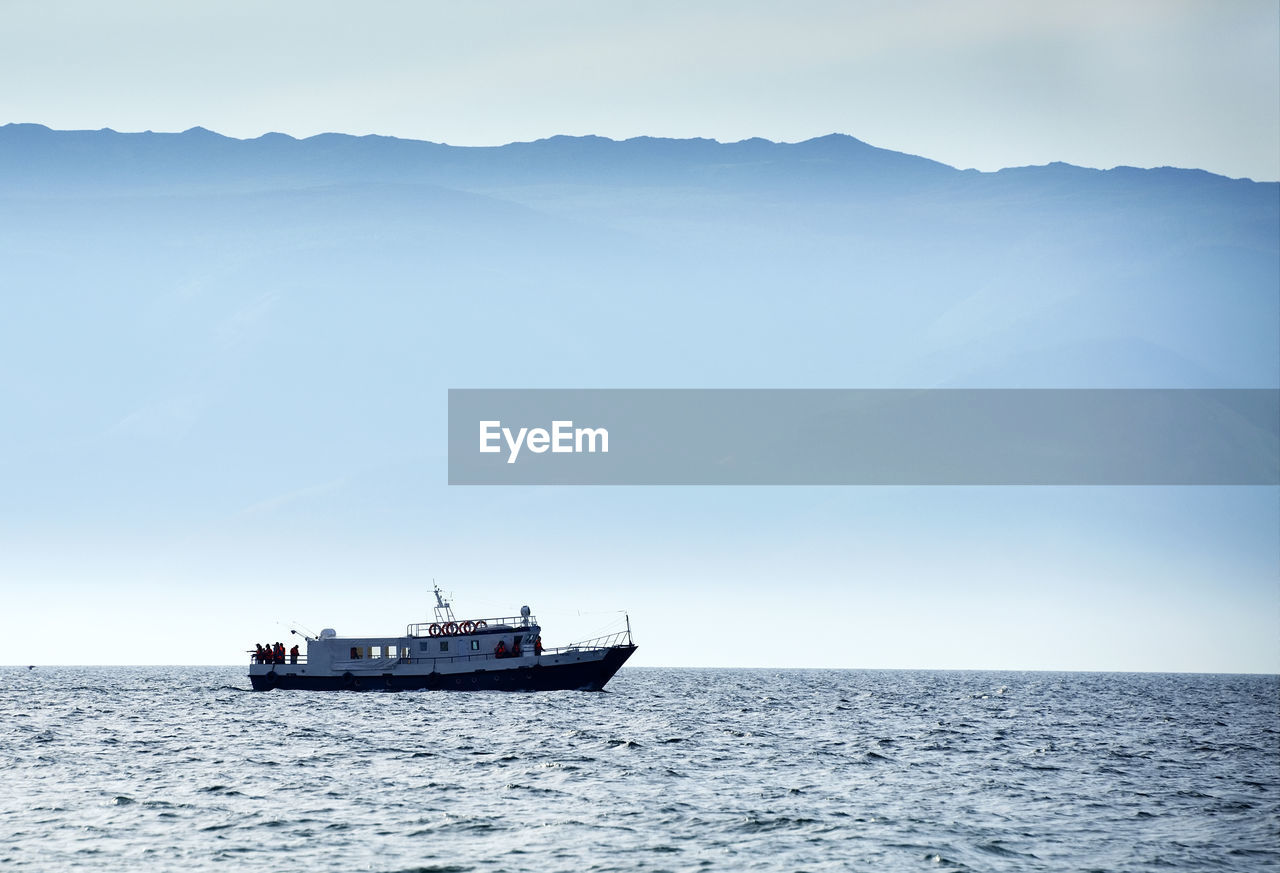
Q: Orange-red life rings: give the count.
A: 6